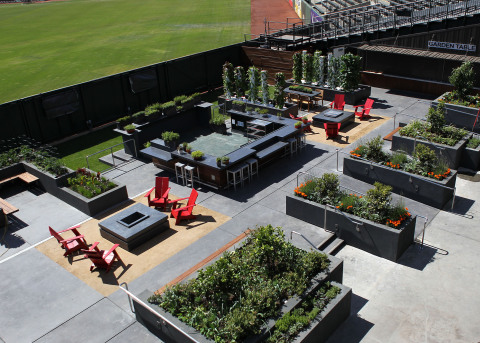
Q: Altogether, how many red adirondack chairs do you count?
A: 8